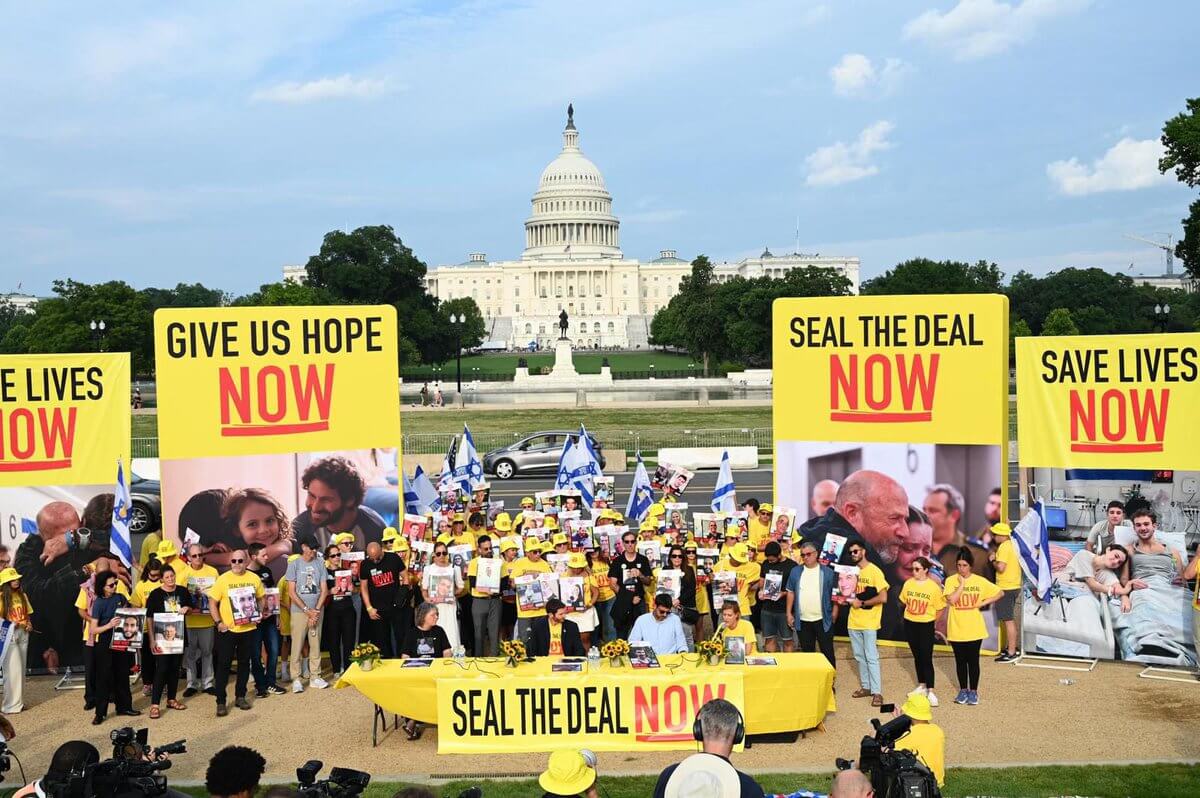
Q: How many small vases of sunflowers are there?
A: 4